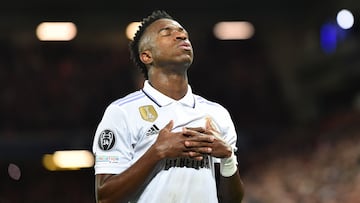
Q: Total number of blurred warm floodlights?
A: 4